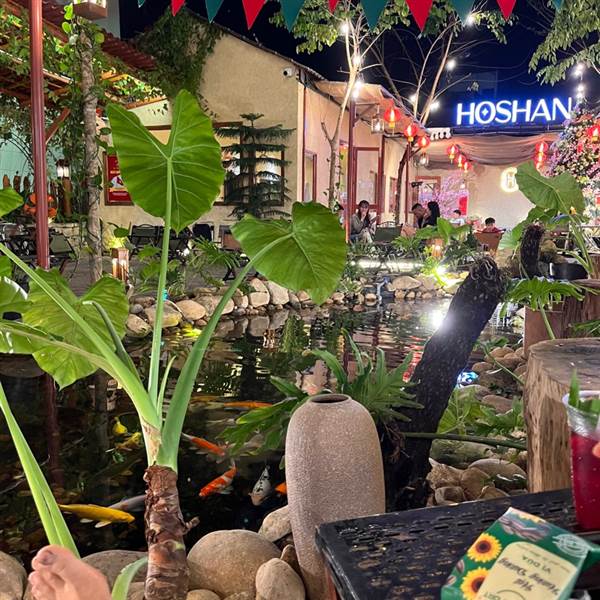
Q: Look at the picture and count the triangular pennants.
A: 11